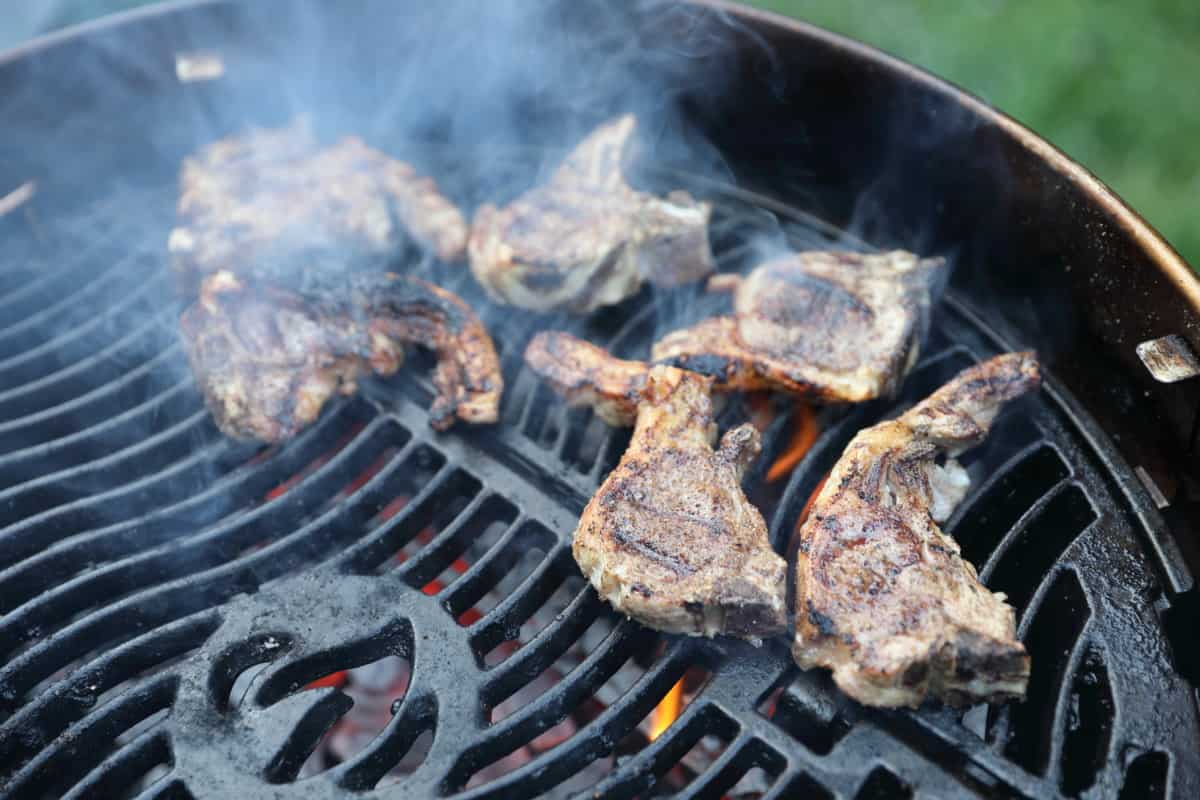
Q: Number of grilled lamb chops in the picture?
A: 6